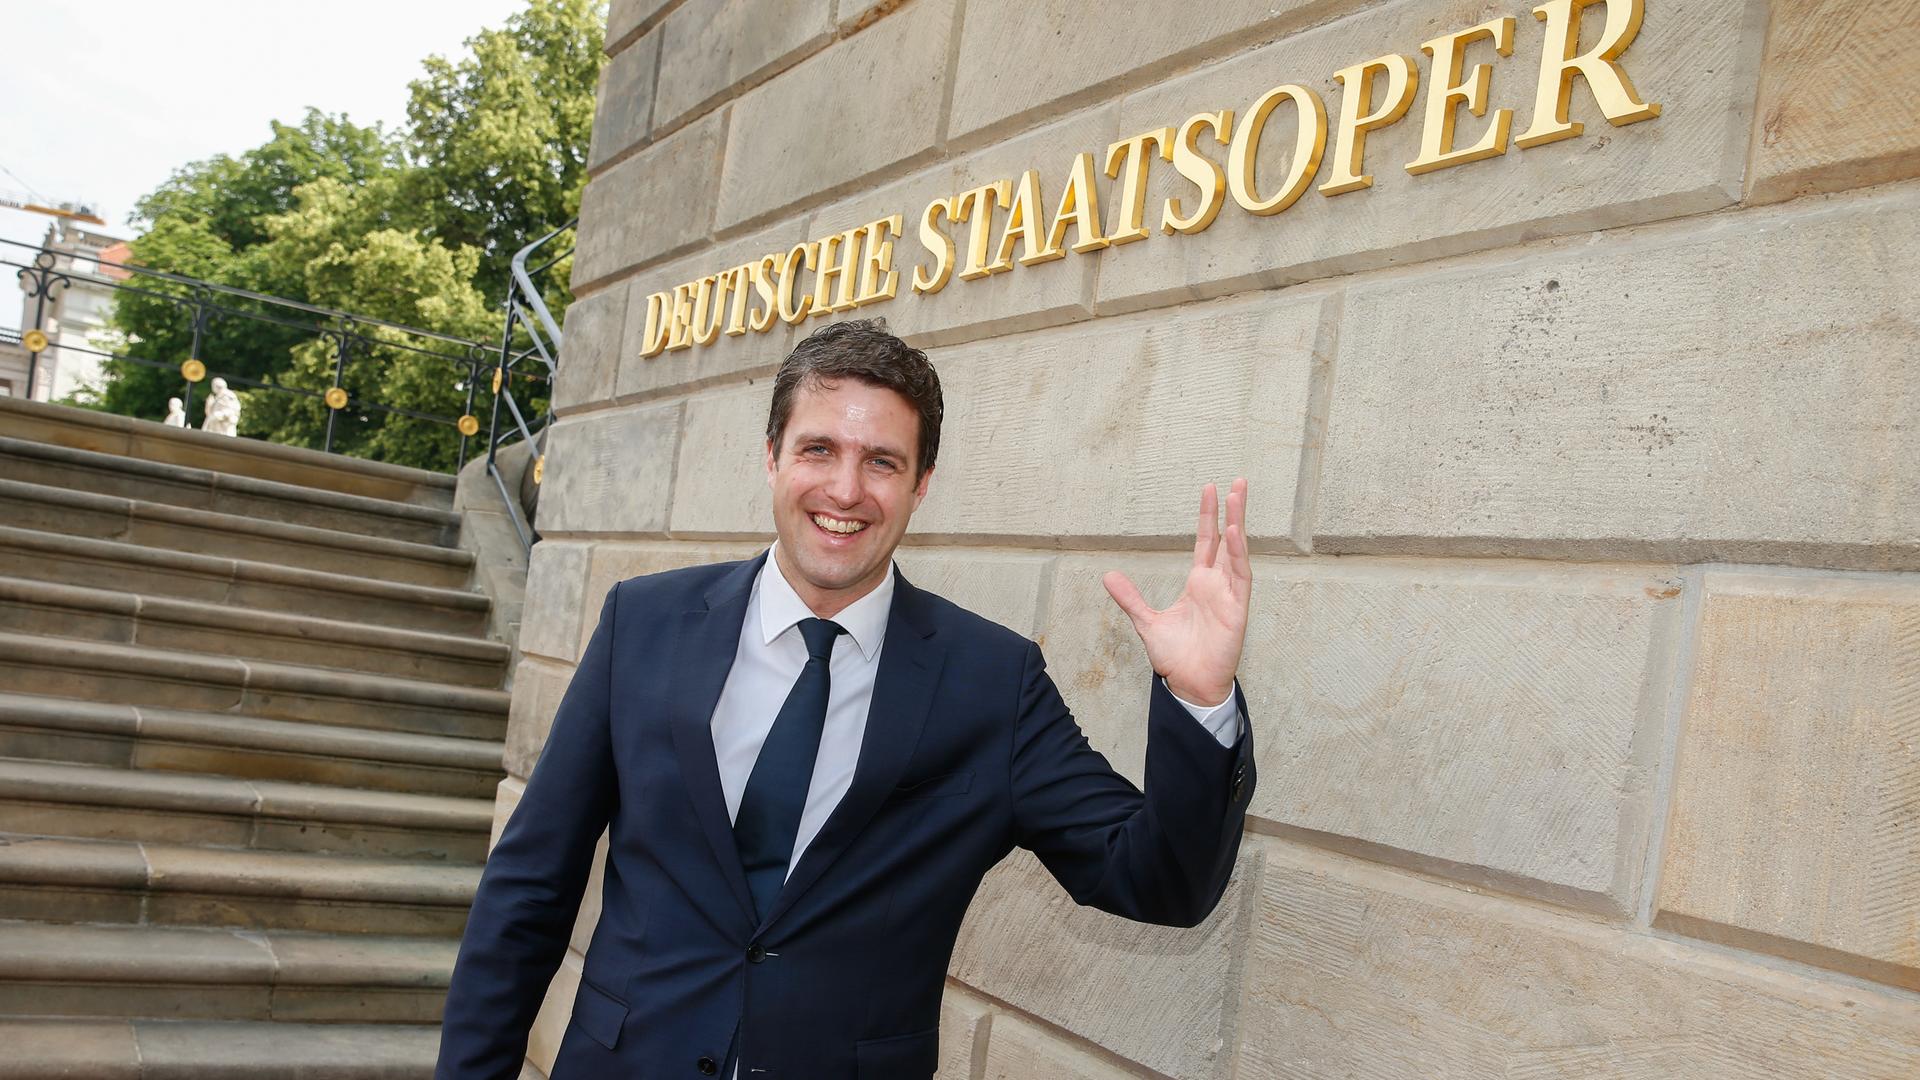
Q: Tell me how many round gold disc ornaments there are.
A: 6